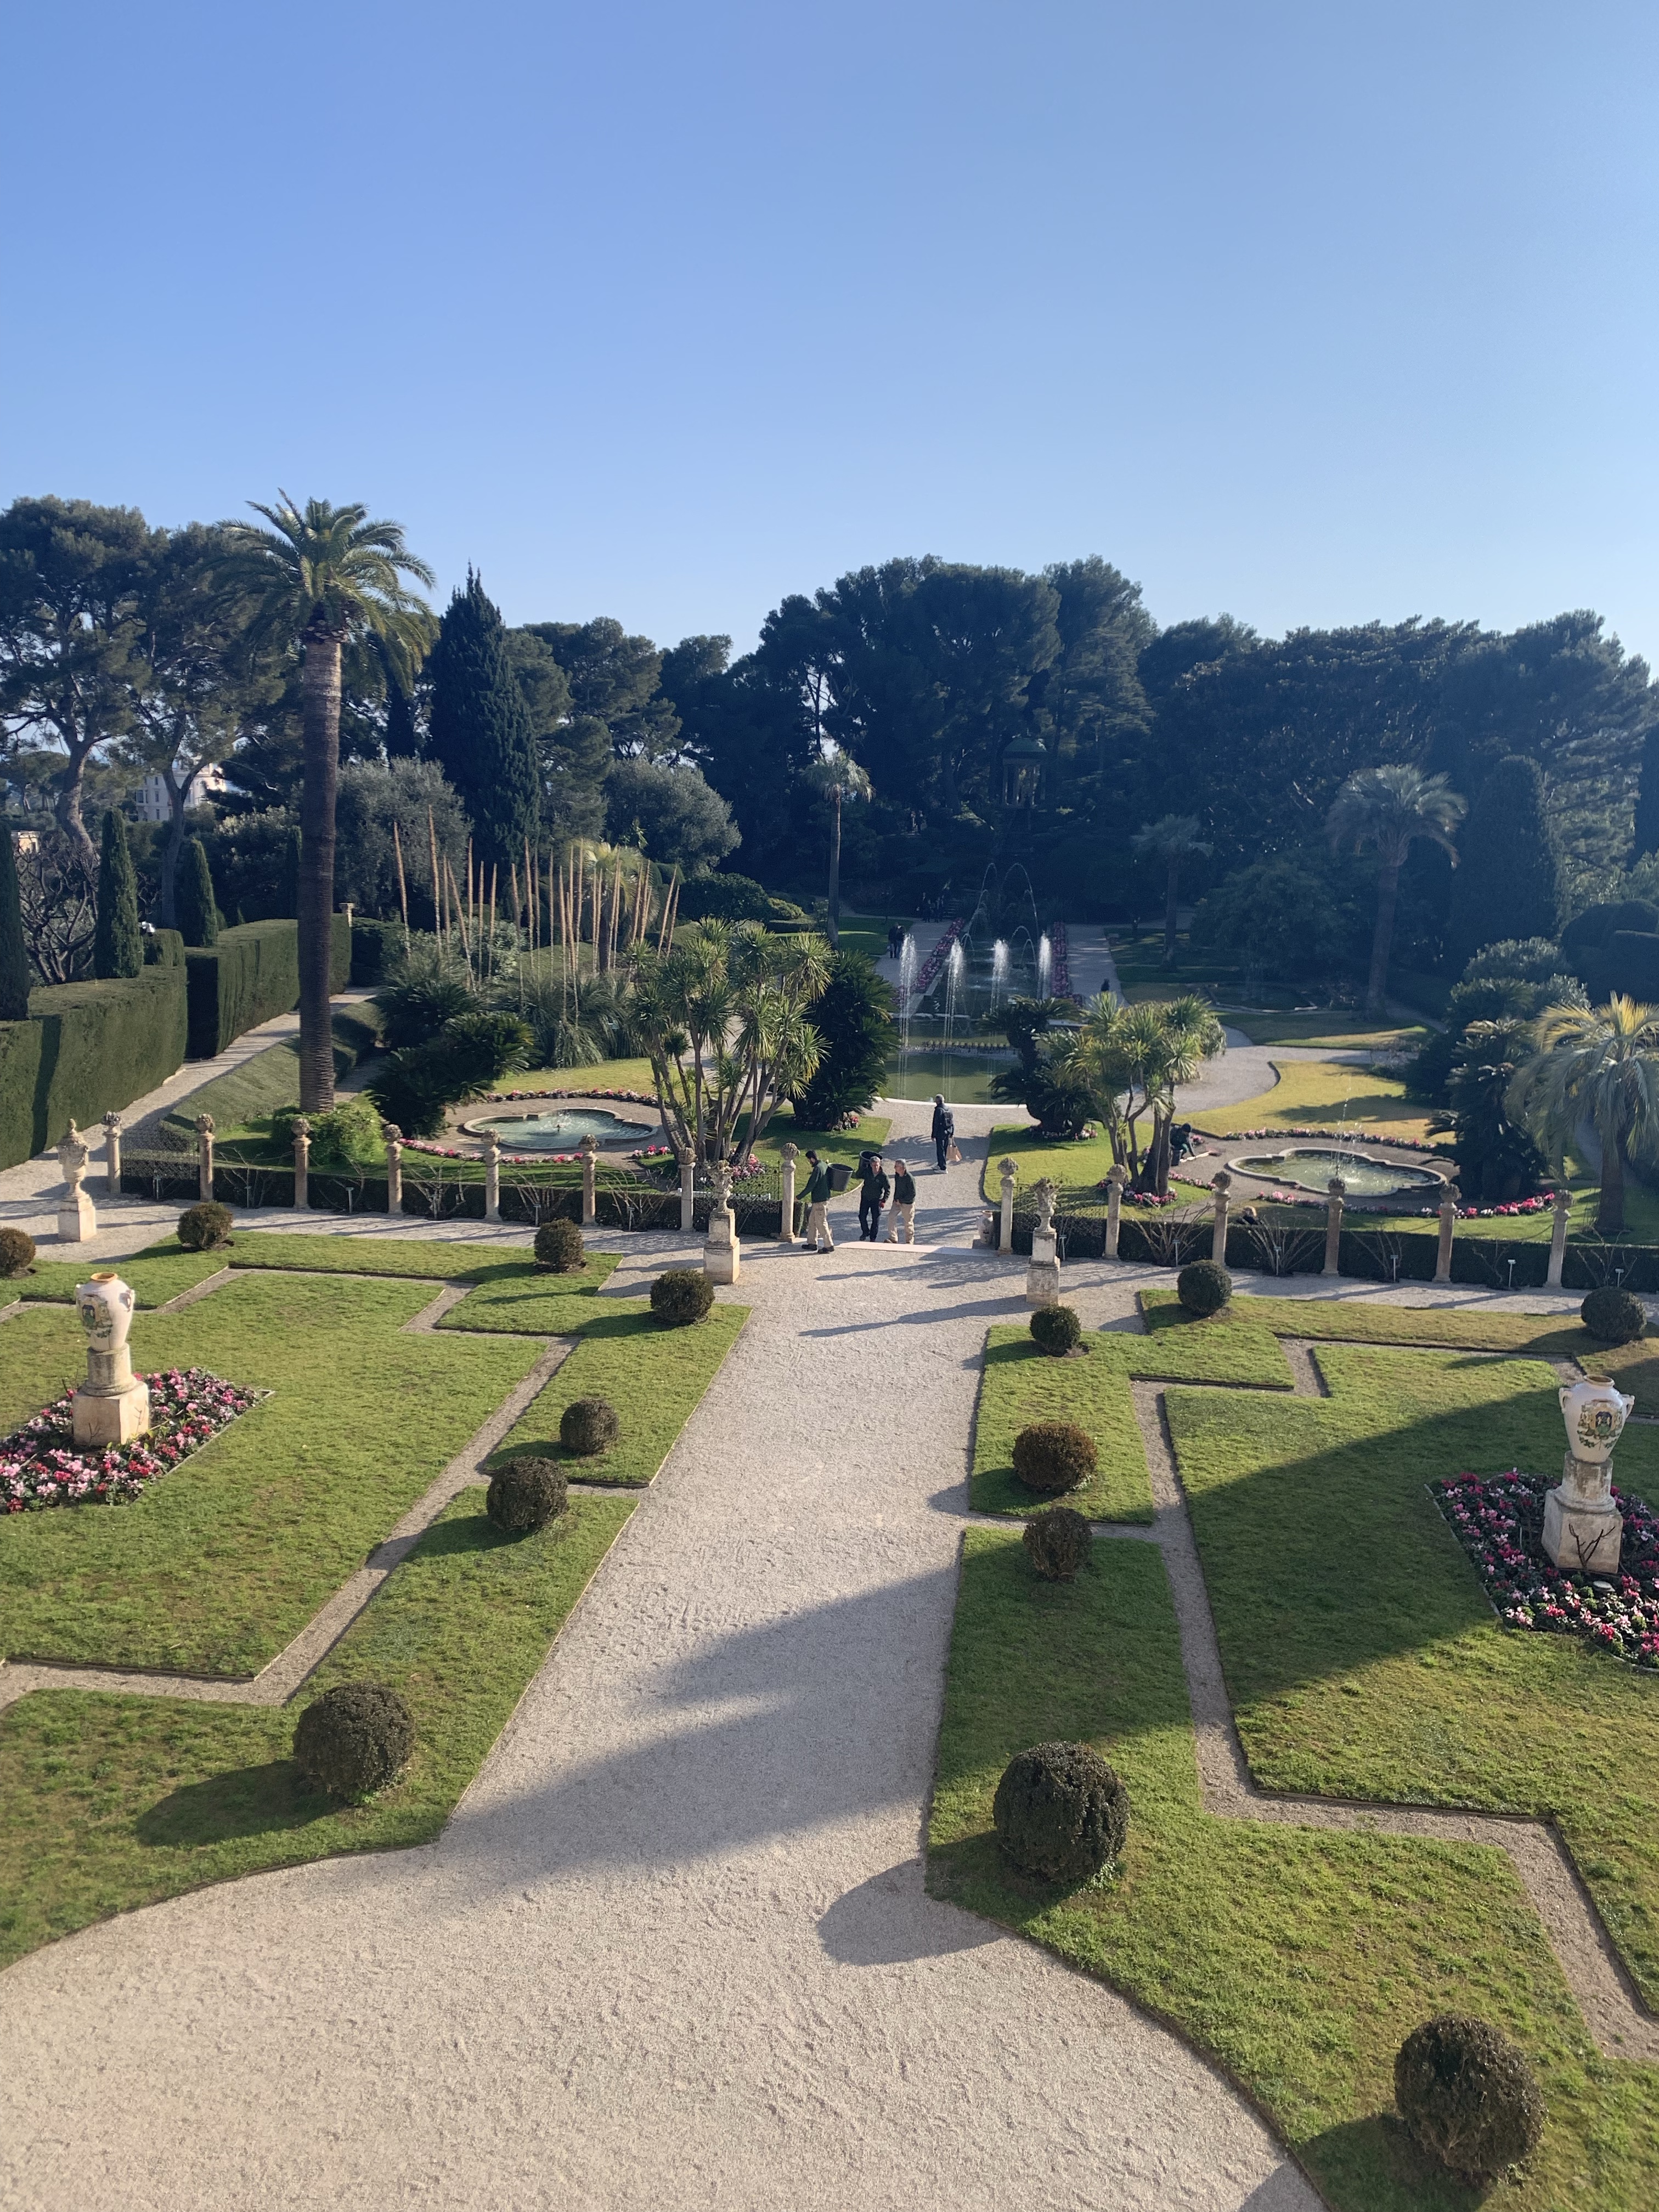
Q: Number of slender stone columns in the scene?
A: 14